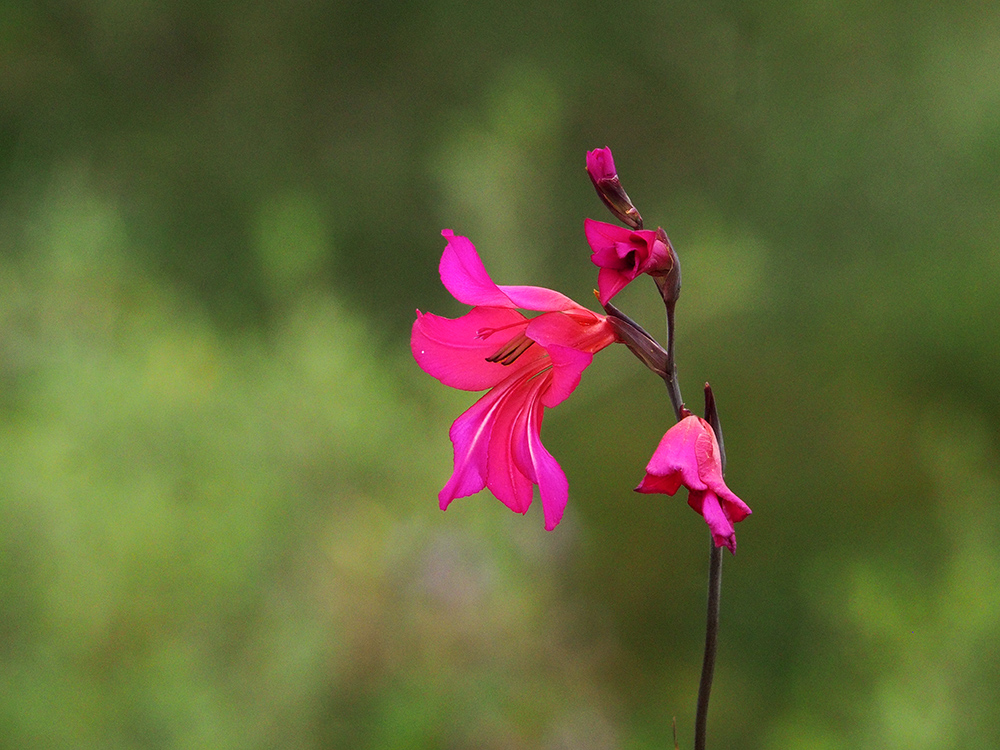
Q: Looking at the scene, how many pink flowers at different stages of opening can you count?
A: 4